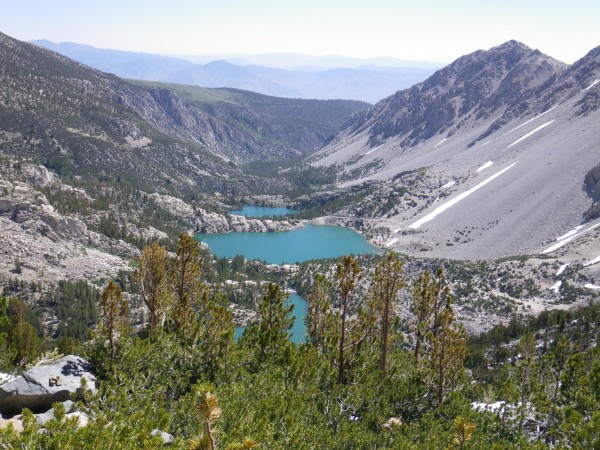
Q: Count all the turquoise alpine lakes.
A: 3